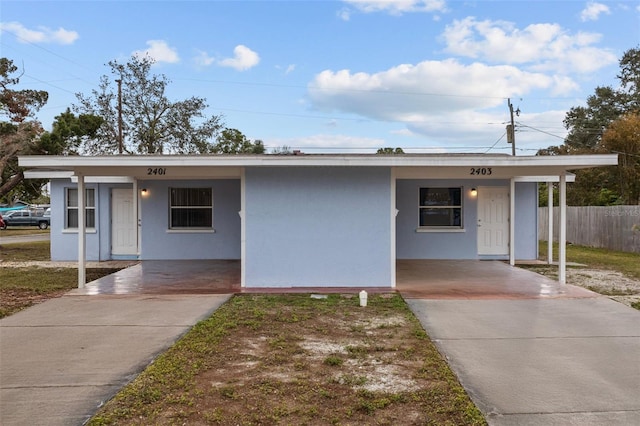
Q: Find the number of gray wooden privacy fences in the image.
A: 1